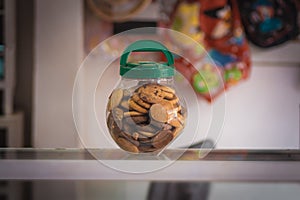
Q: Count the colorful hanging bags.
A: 2